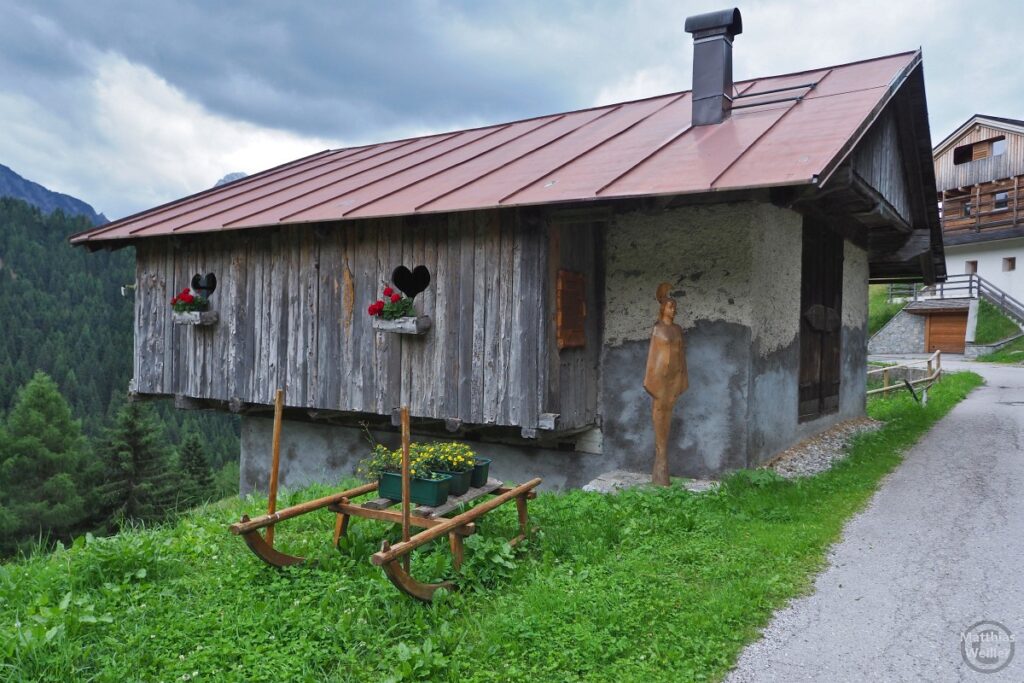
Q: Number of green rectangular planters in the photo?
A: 3